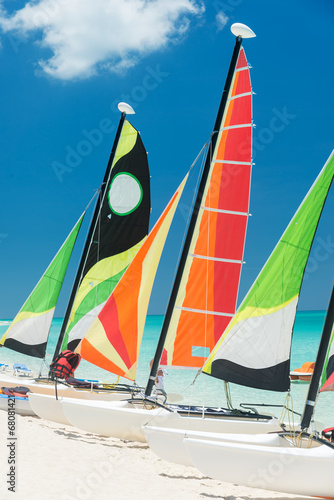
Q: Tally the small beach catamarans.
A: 3